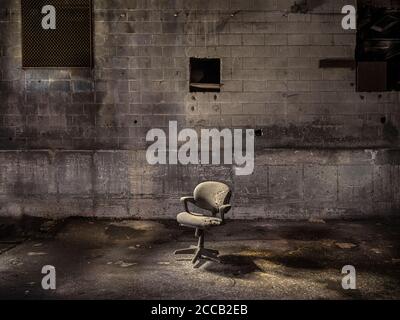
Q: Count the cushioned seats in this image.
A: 1